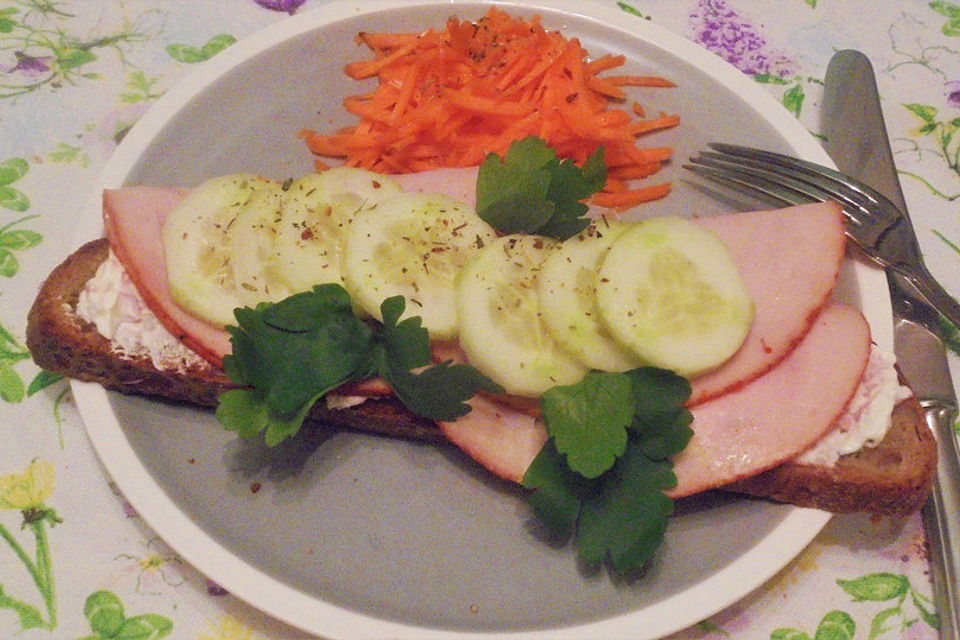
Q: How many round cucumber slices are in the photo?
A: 7